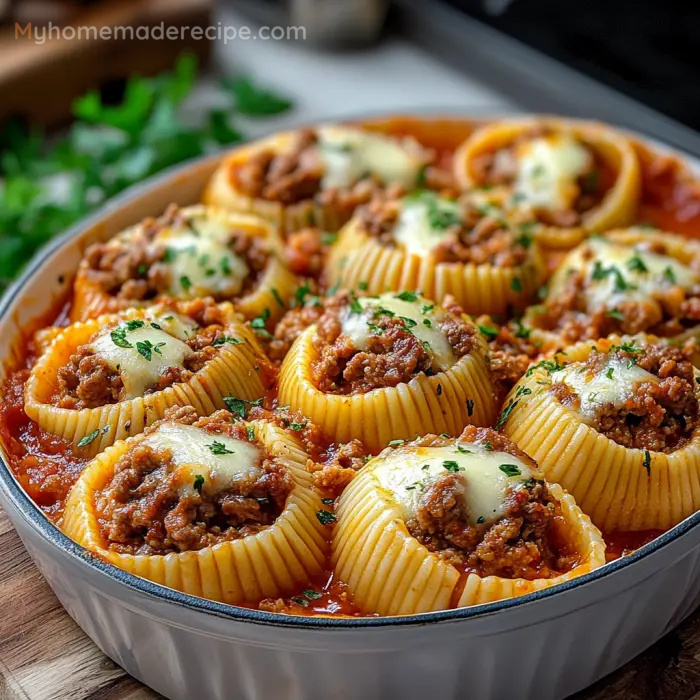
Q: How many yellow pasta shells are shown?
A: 10